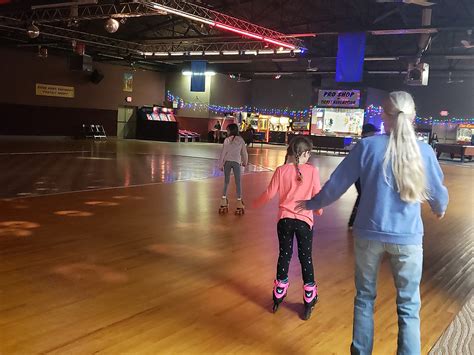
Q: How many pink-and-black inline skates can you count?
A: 2